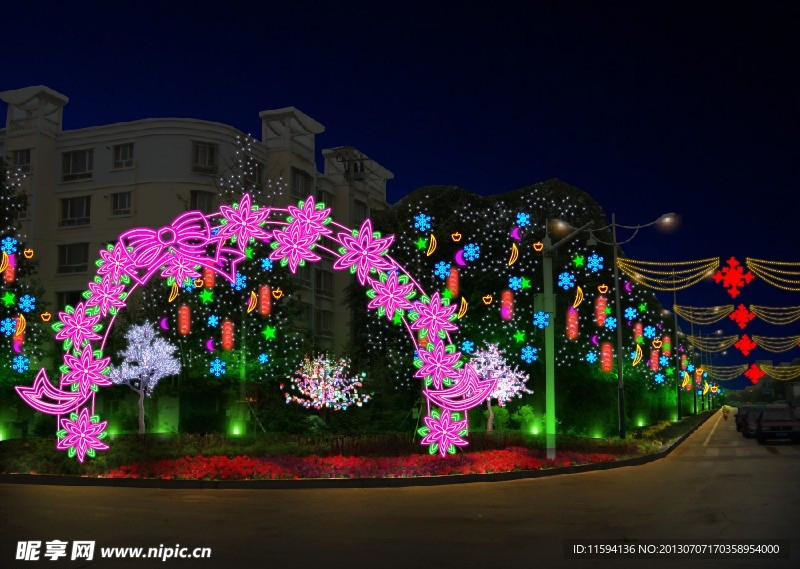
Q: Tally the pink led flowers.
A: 14